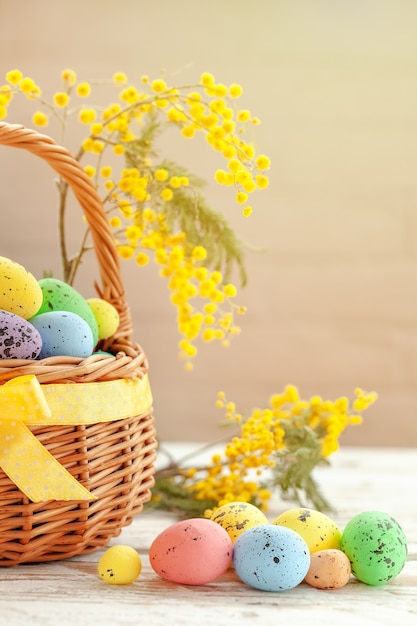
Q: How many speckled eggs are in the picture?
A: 12